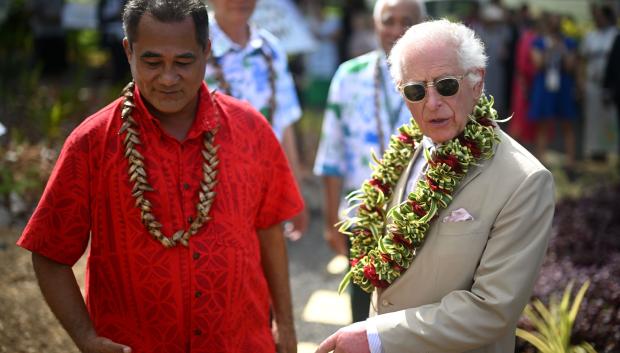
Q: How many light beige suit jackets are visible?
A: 1